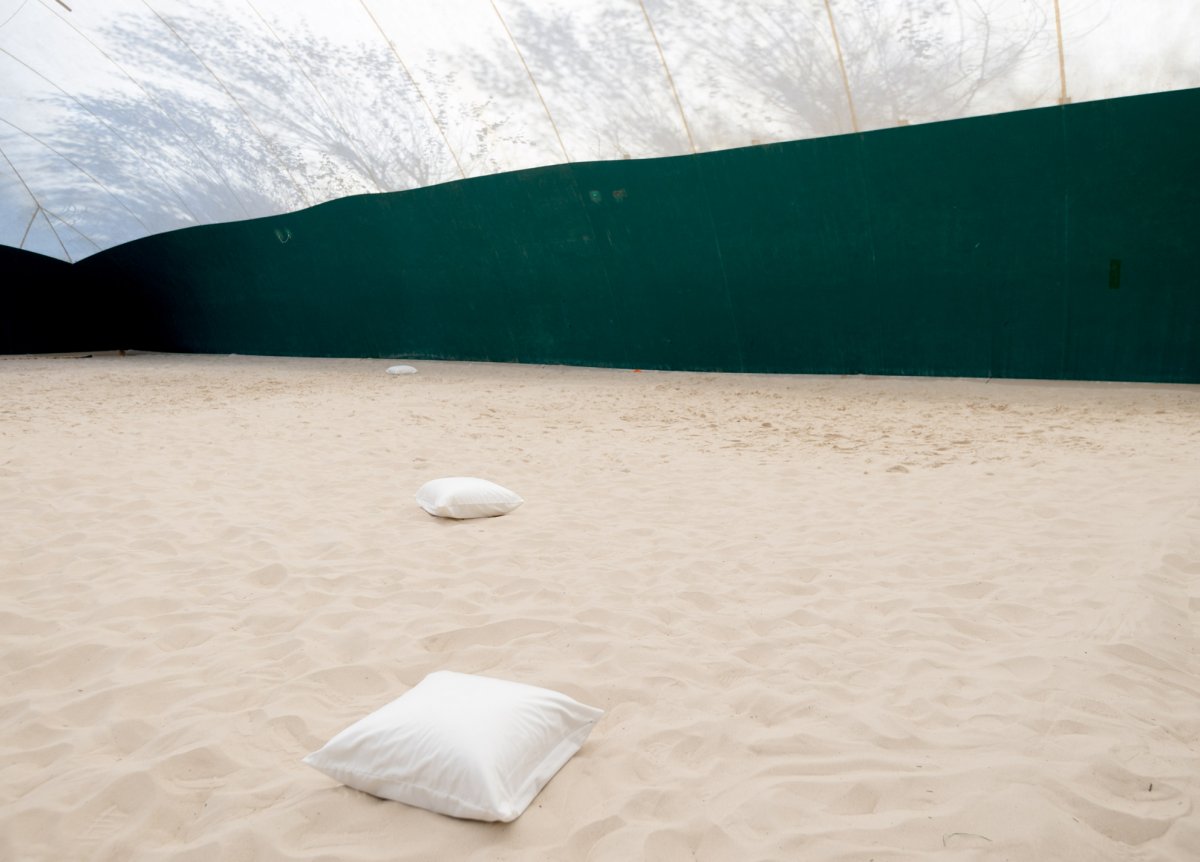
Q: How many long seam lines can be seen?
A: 11